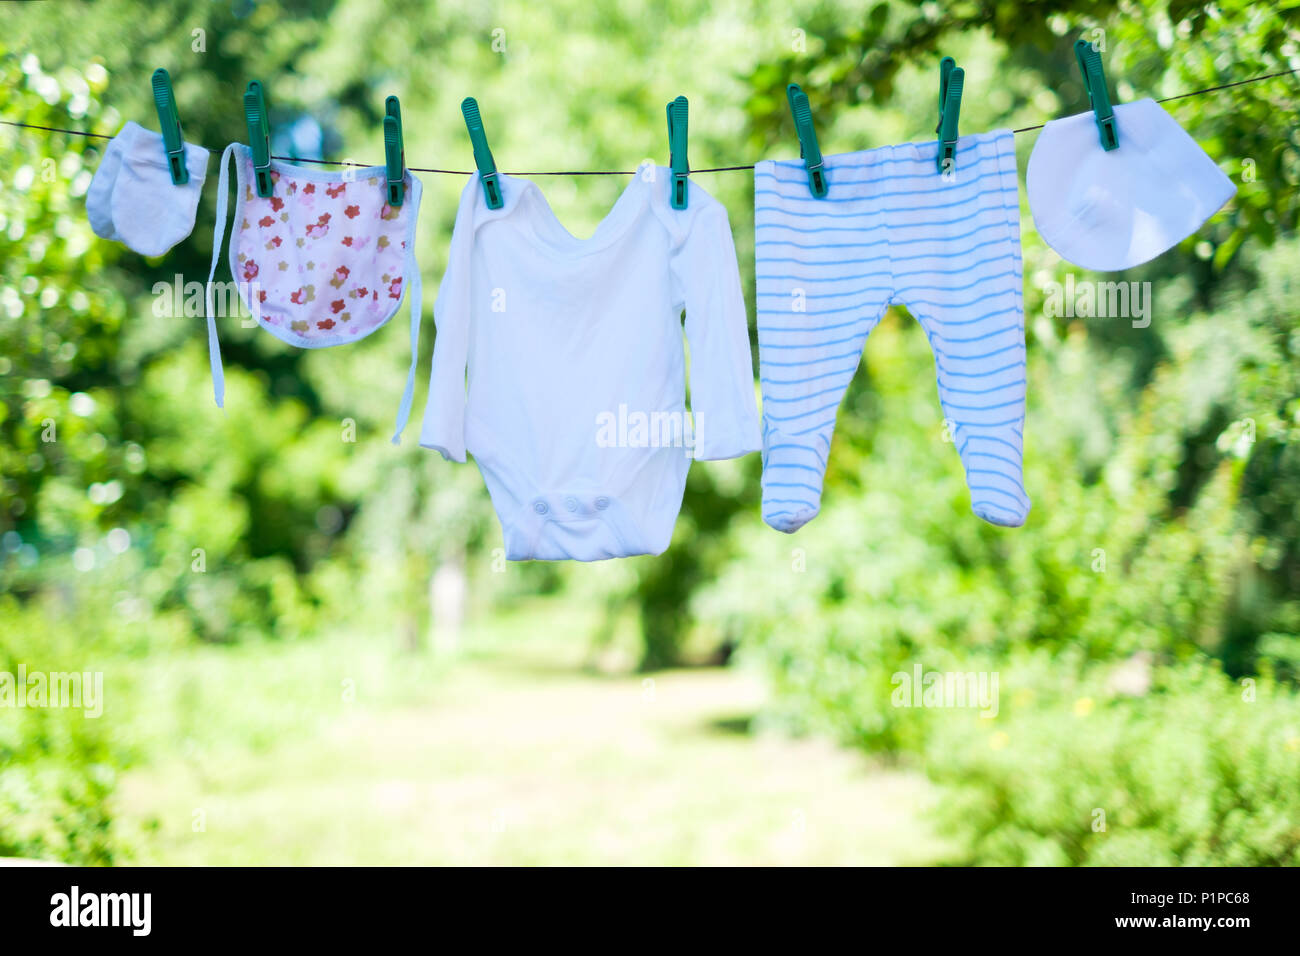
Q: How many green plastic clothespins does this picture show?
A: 8